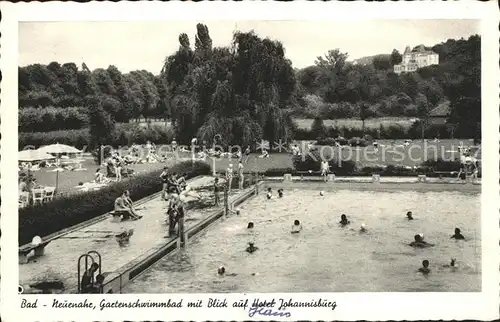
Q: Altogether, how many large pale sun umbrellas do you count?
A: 2